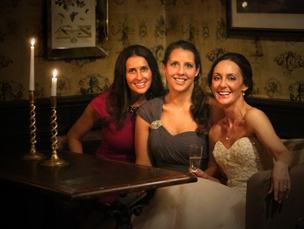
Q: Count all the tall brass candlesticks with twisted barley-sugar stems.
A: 2